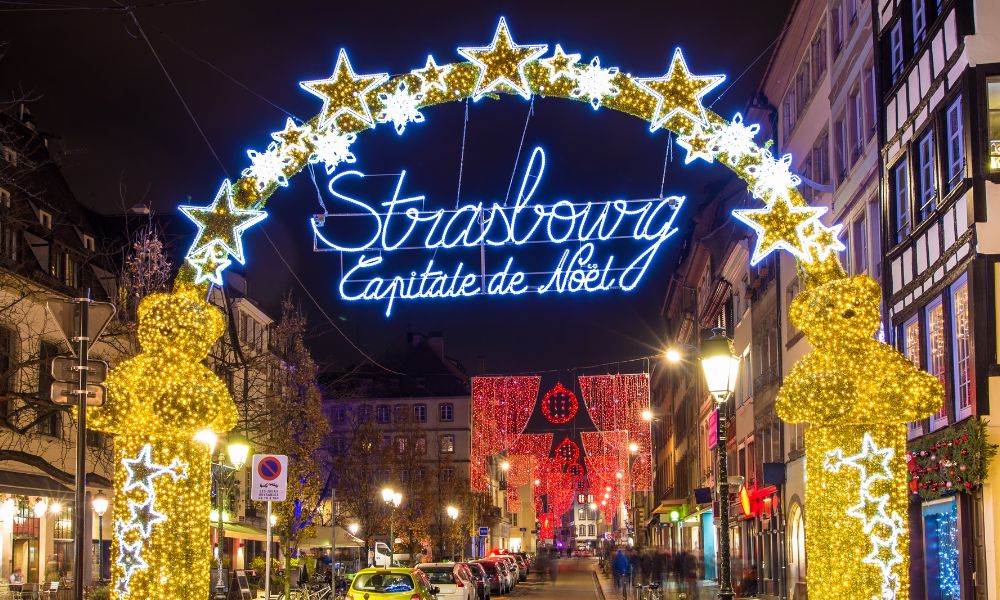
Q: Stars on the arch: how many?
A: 11